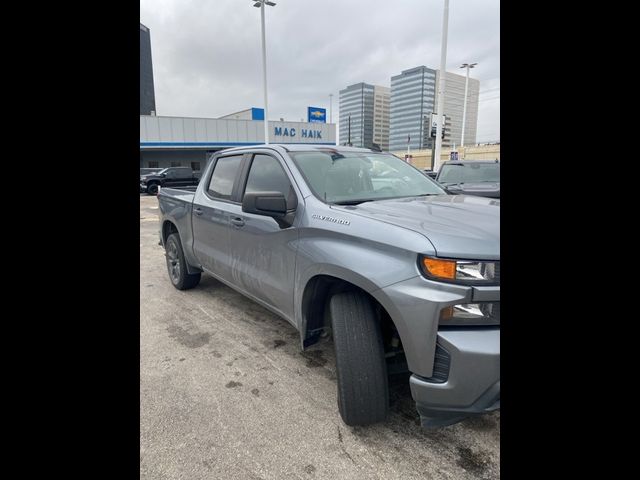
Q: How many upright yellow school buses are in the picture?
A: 0